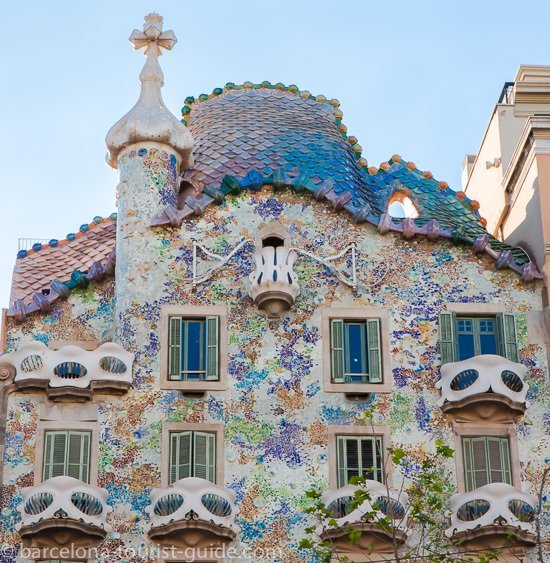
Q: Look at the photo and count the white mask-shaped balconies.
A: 6